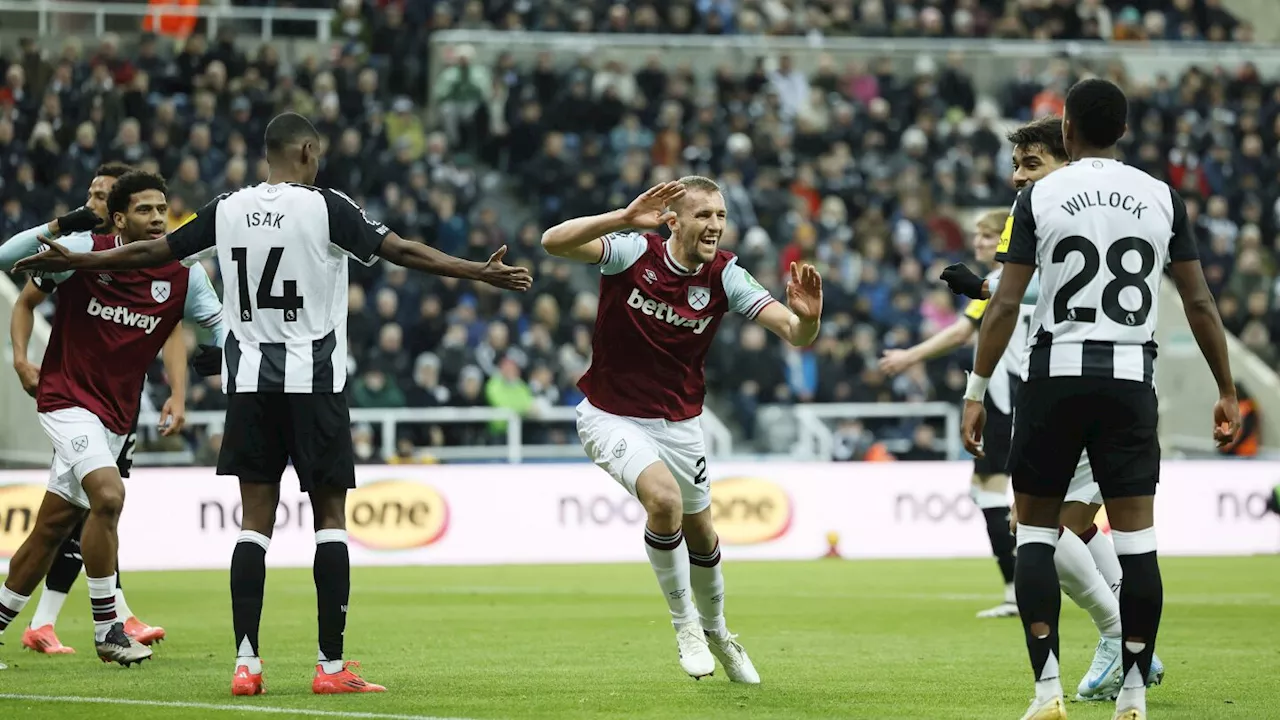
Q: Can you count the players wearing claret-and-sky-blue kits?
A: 3